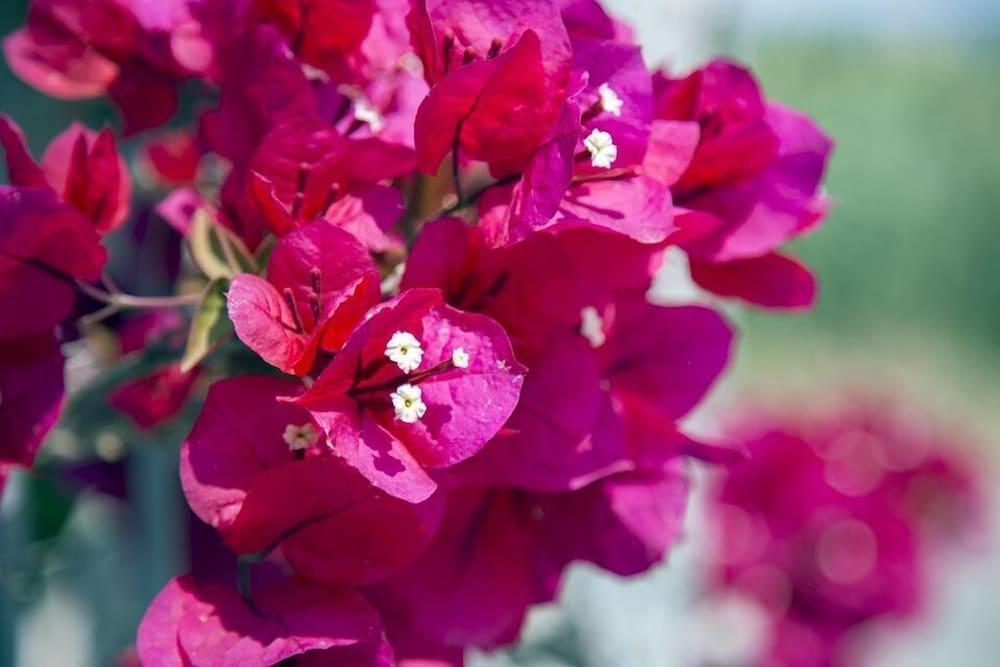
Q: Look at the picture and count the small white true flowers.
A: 8